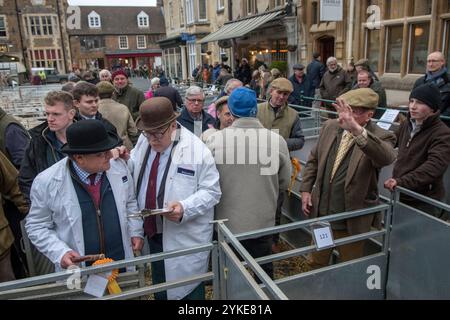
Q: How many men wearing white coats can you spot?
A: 2